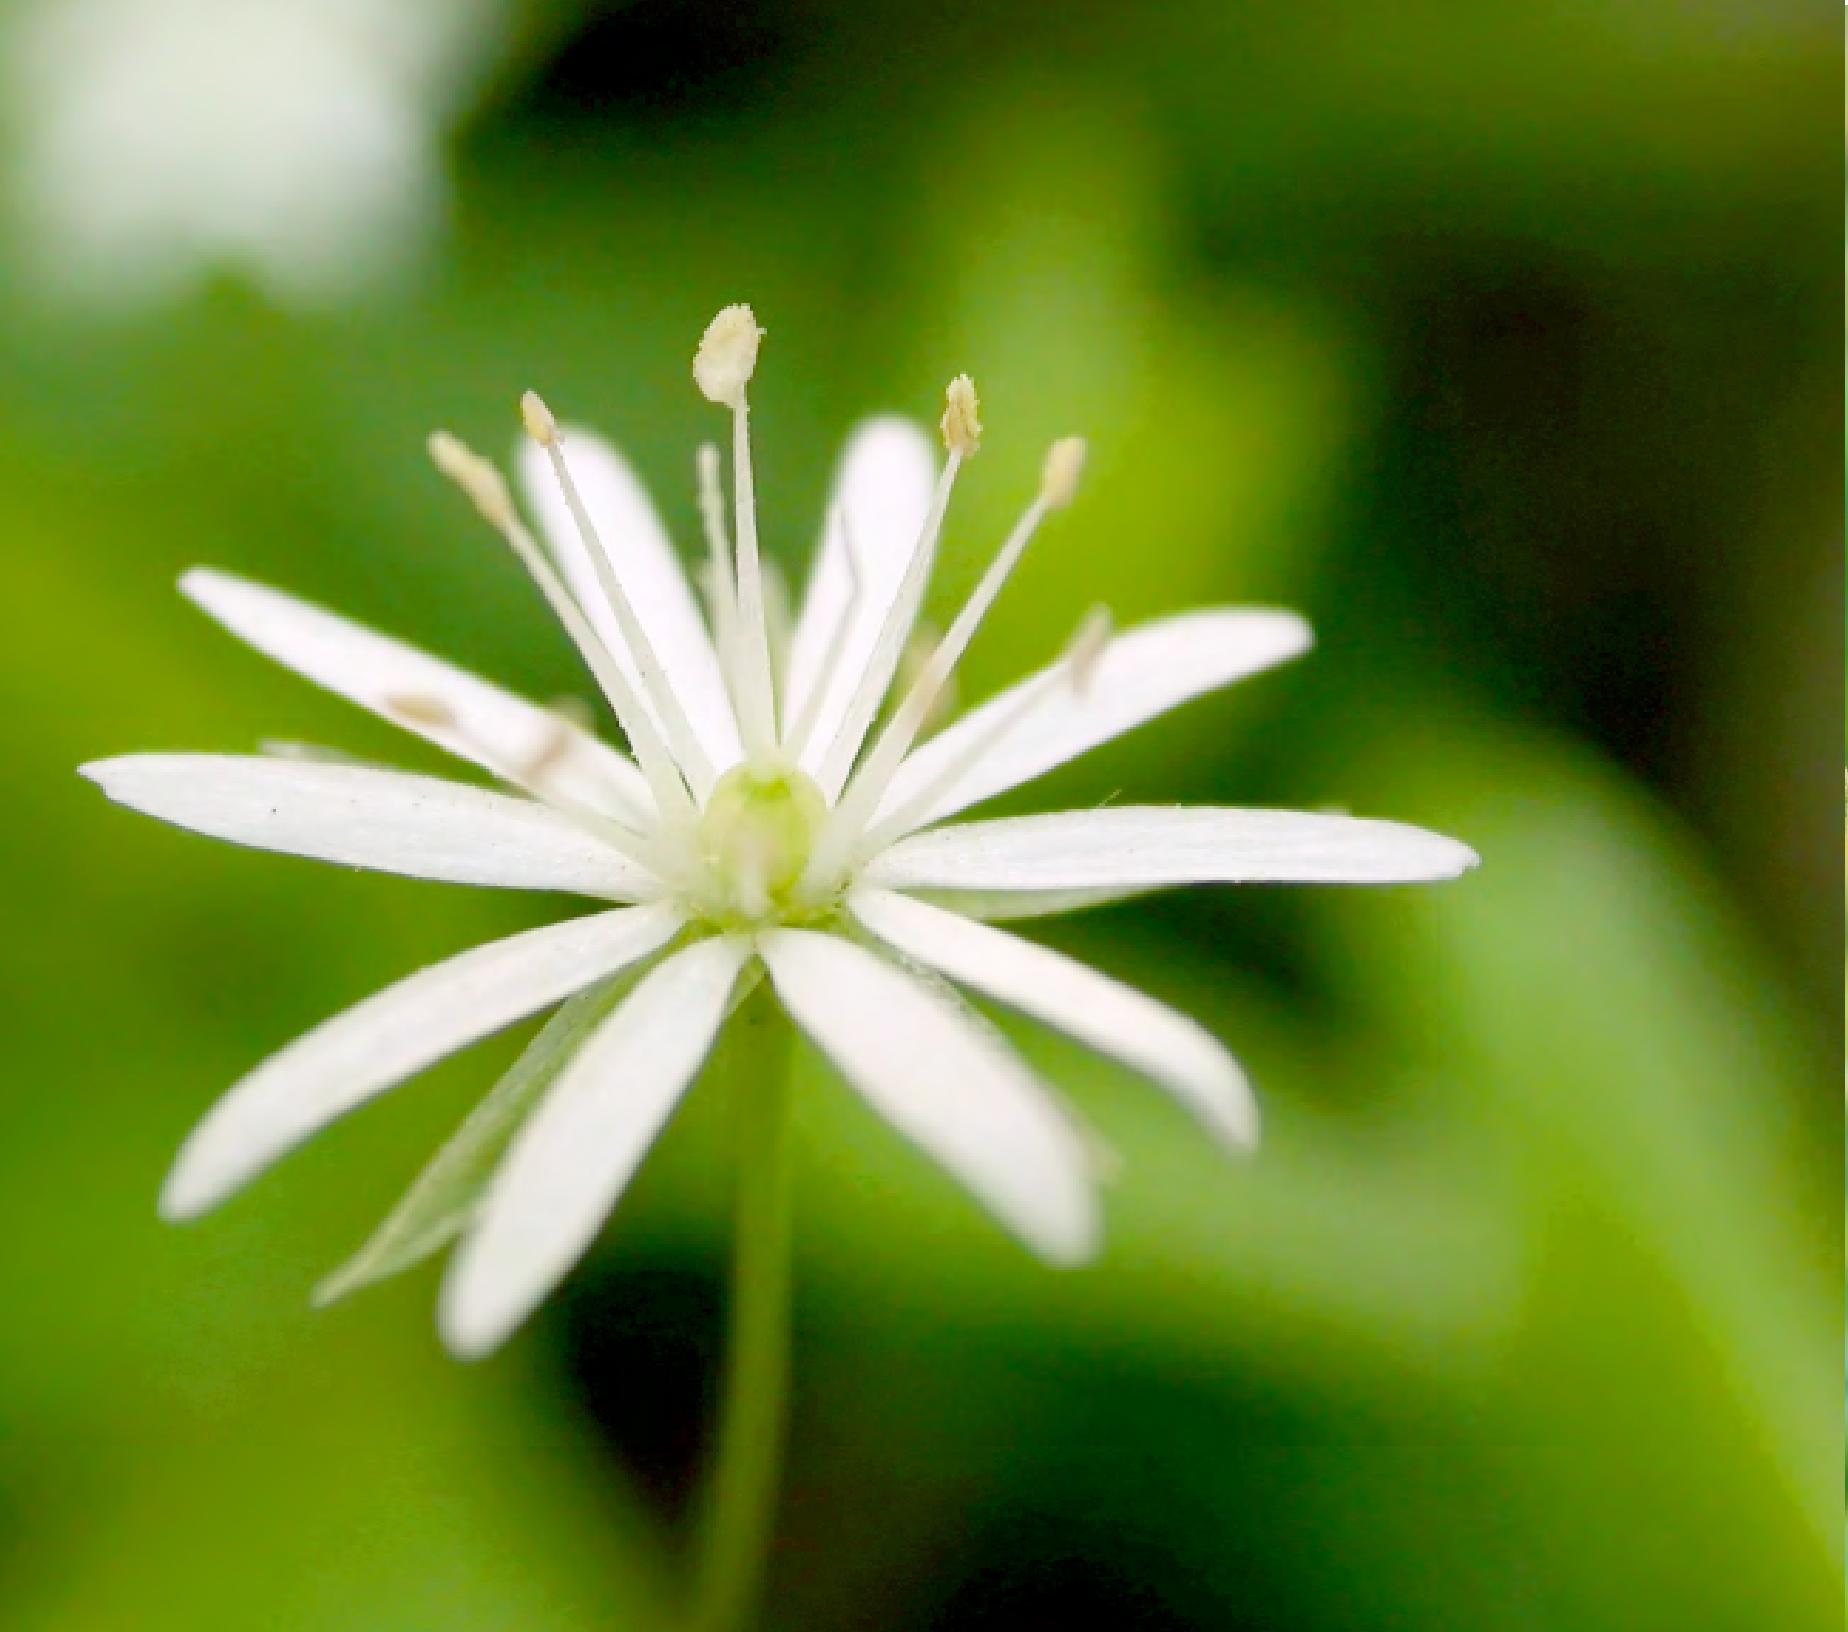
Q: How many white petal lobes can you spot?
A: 10